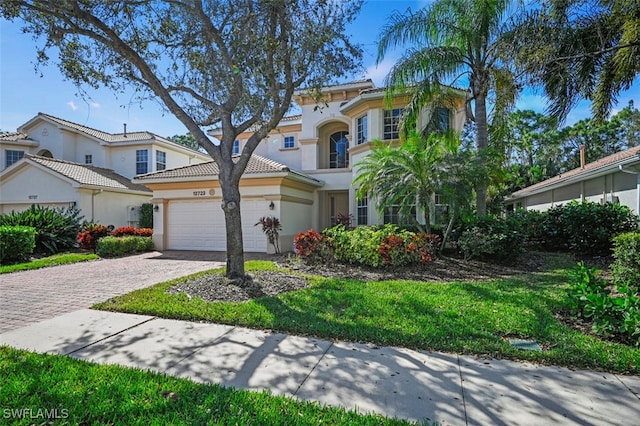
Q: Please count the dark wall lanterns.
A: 2